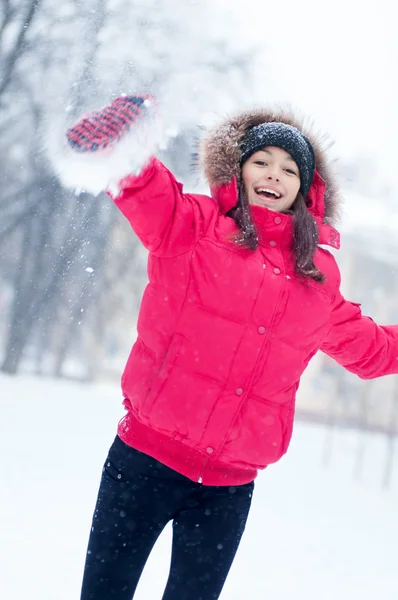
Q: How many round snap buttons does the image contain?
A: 6